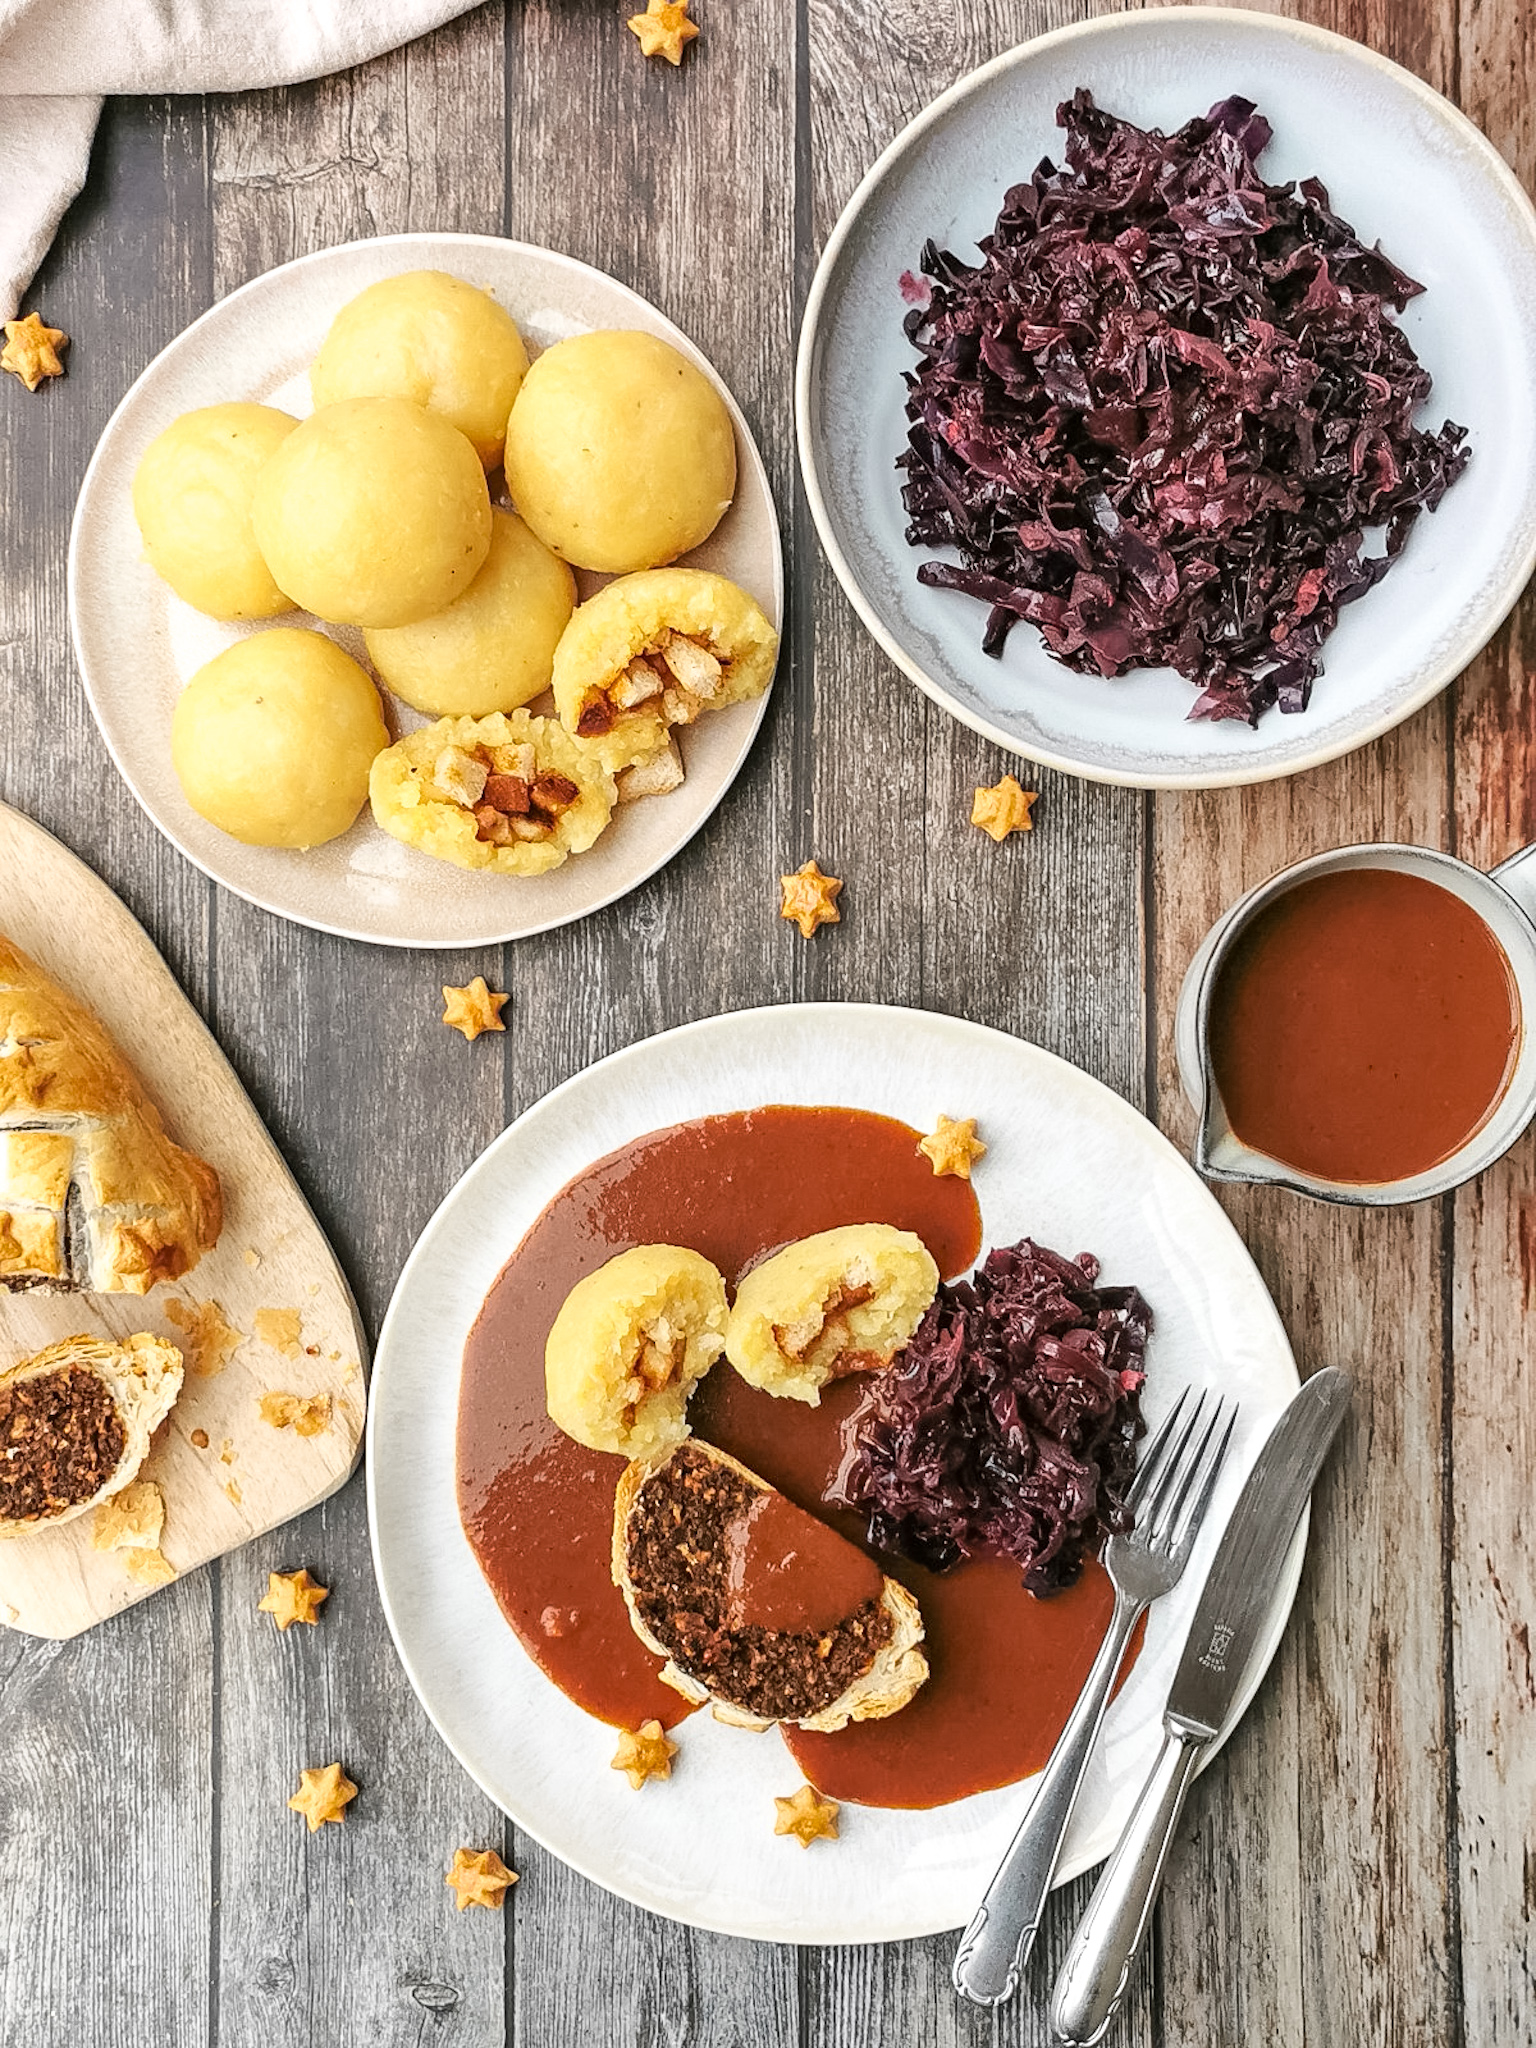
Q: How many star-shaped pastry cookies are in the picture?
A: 11